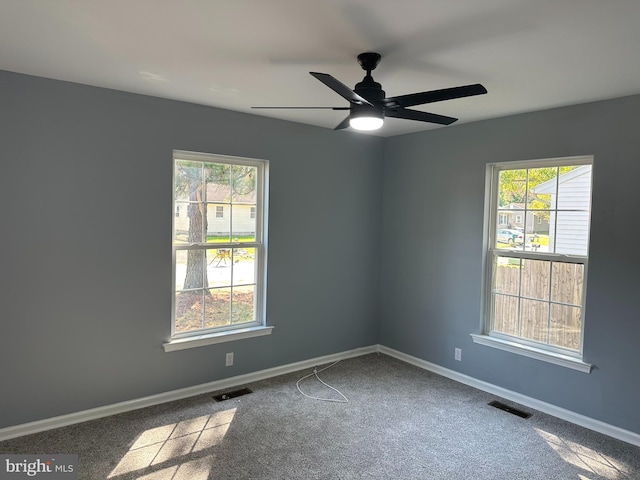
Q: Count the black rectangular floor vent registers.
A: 2